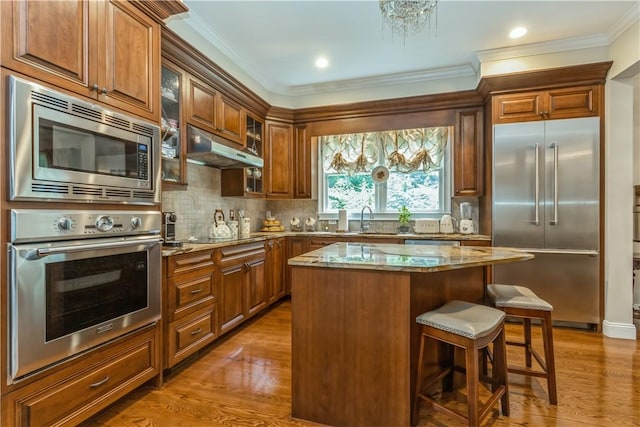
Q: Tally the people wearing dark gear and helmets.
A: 0